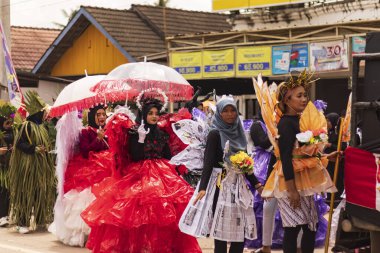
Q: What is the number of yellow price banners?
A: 3